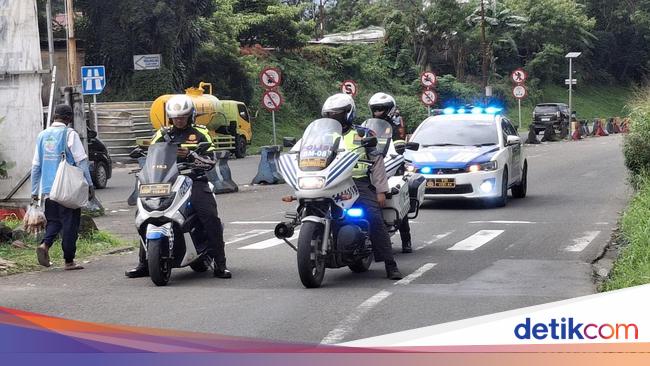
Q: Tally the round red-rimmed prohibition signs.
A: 7